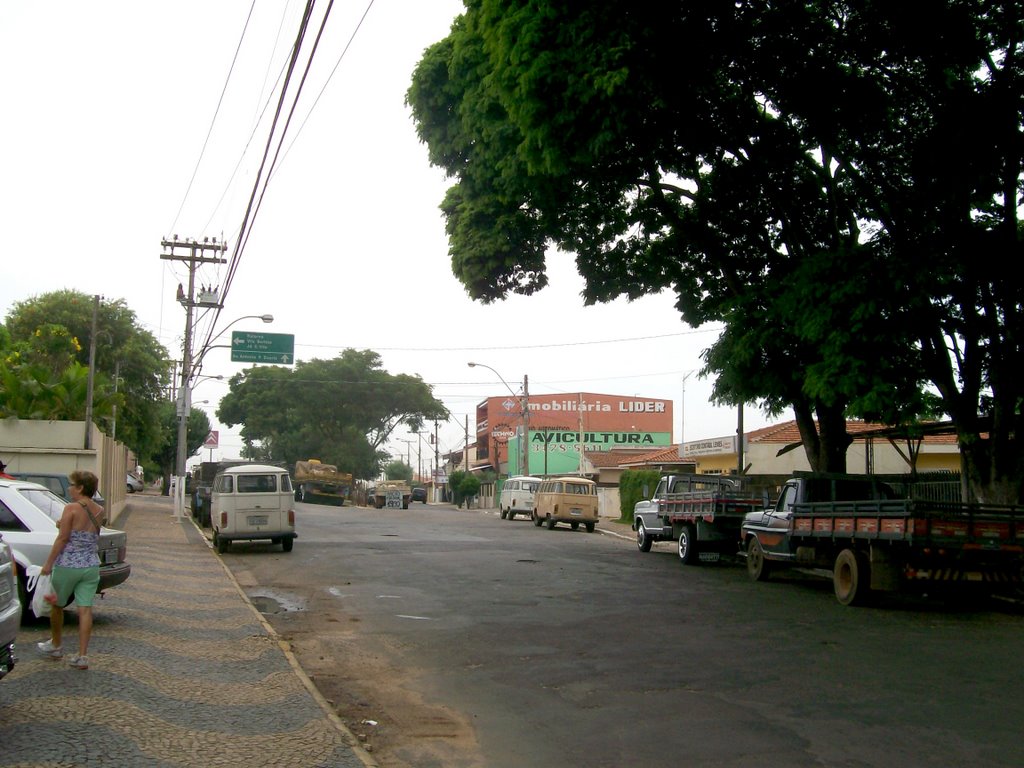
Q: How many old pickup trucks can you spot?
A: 2